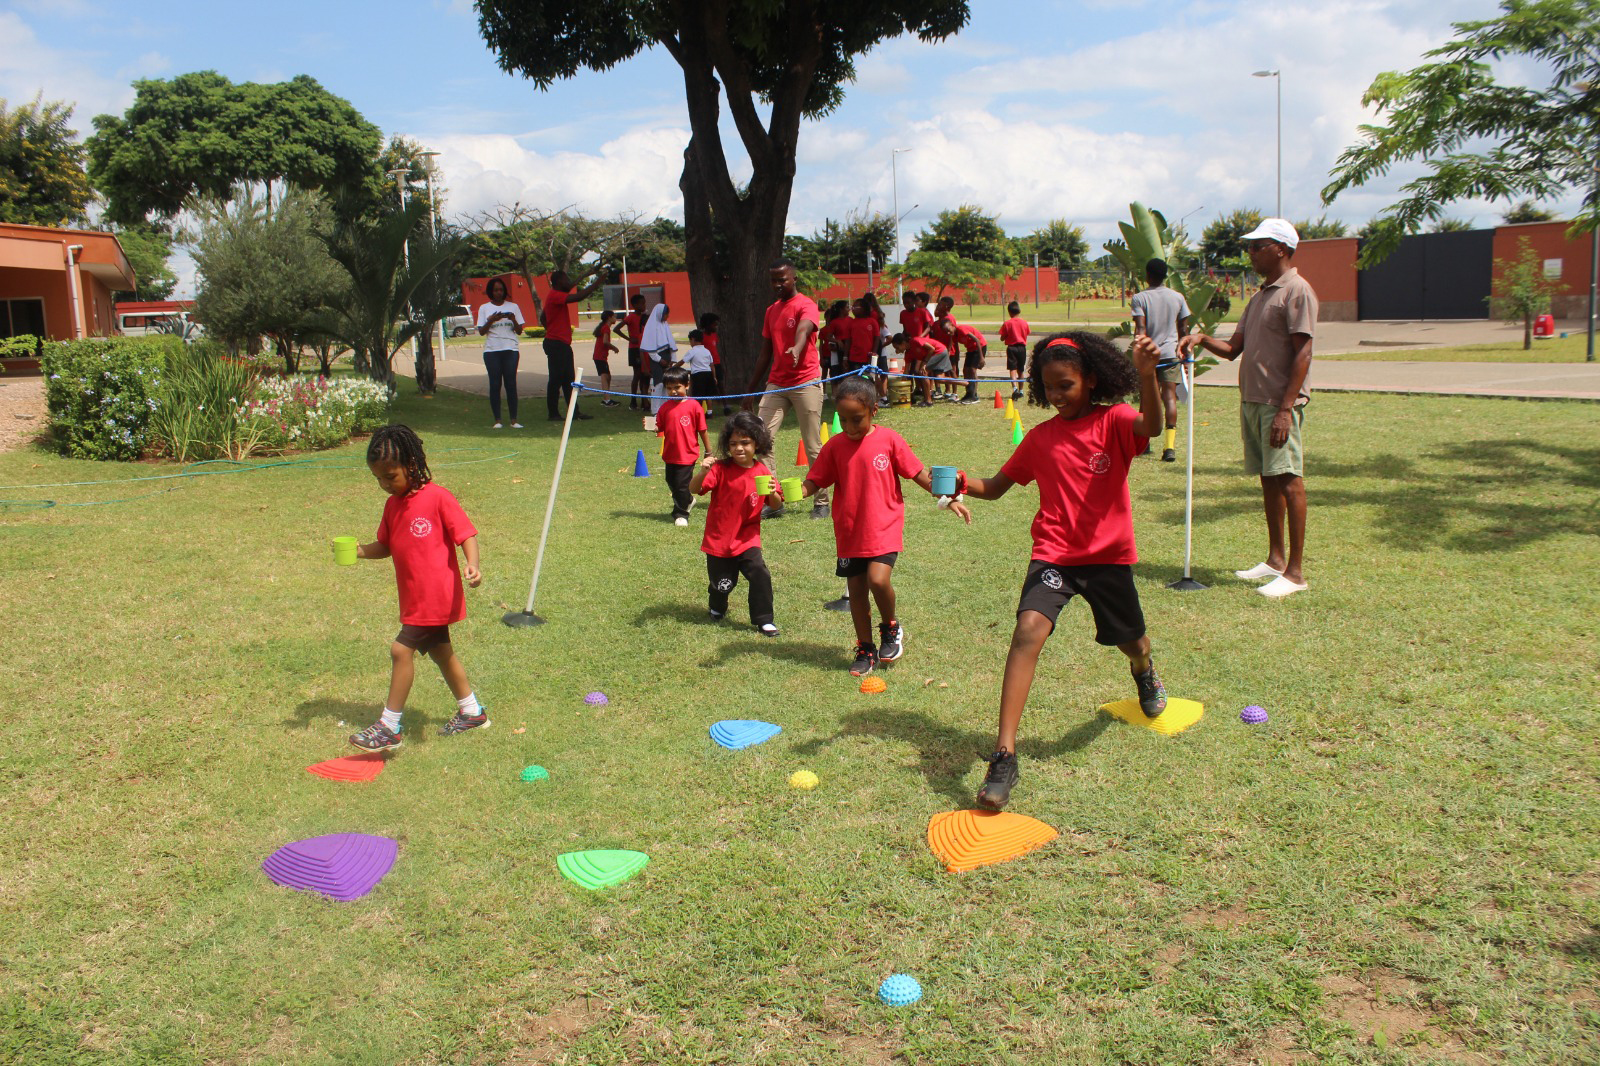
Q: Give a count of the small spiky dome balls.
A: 6